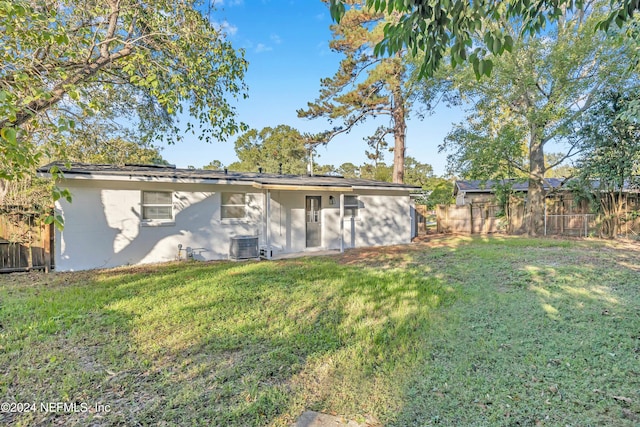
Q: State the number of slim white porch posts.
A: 2